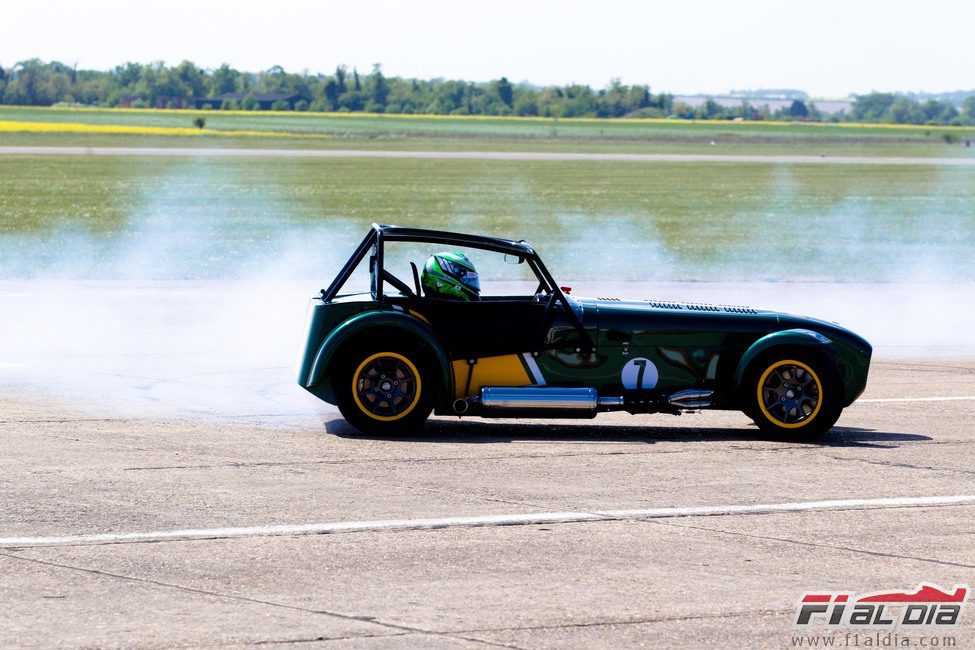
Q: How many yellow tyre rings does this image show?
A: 2